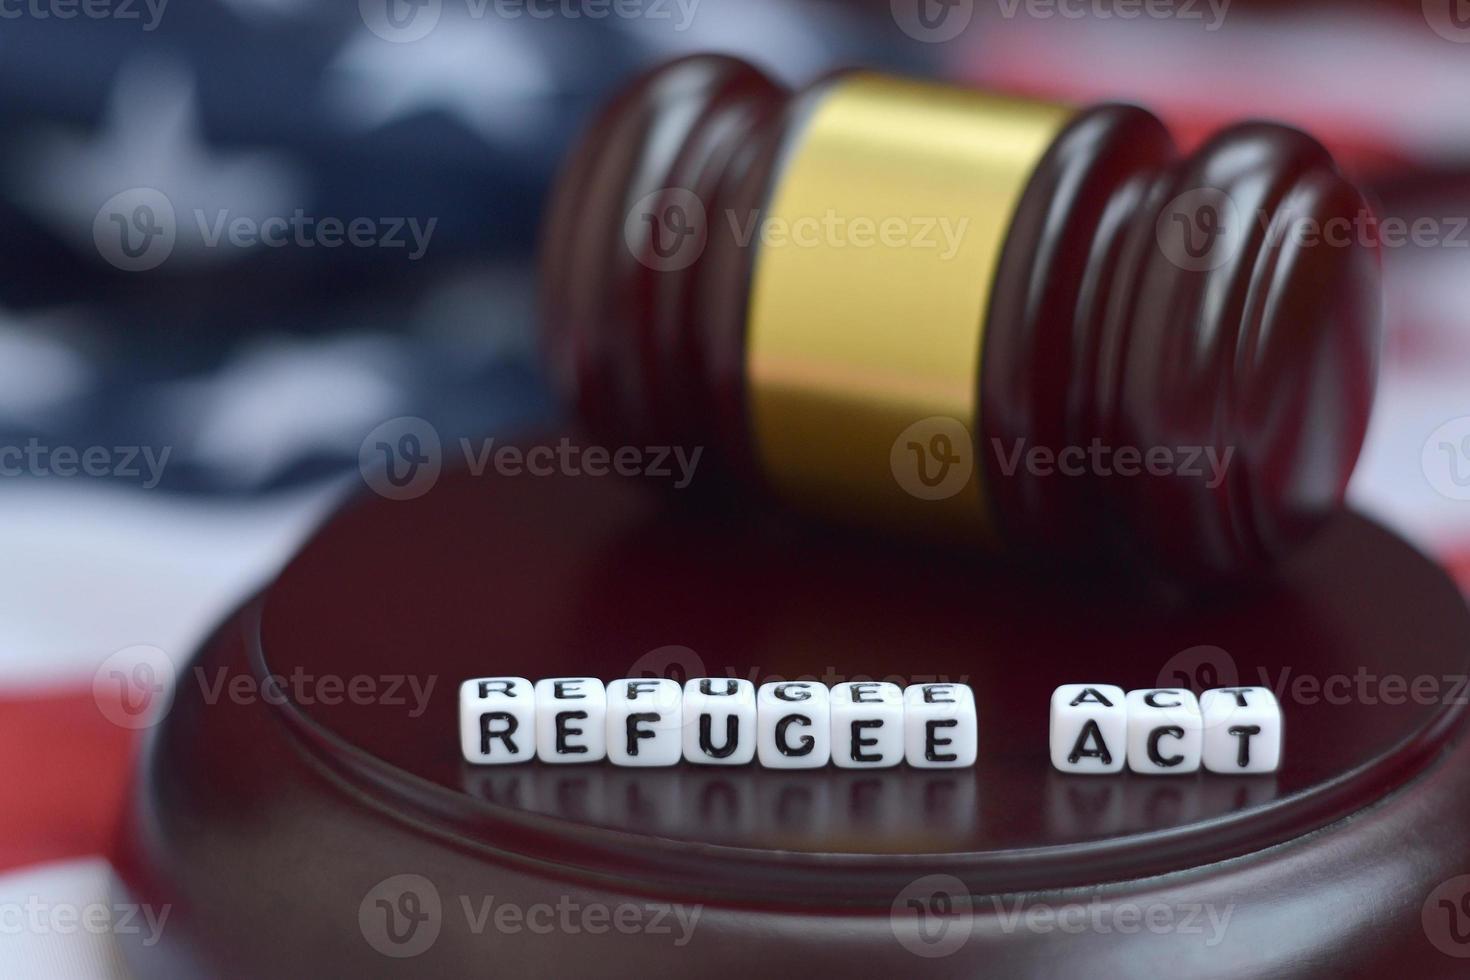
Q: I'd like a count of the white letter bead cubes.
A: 10